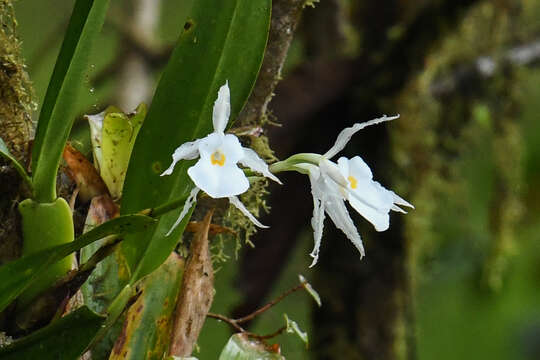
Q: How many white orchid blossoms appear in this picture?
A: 2